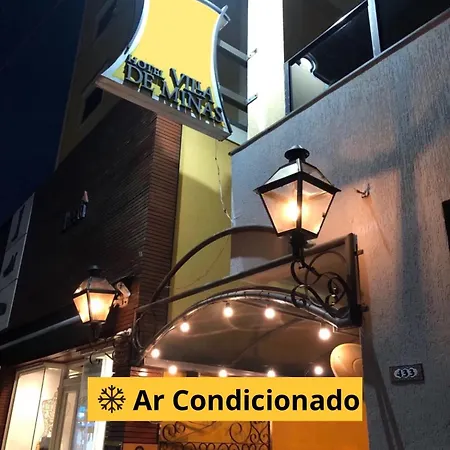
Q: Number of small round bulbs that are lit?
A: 9